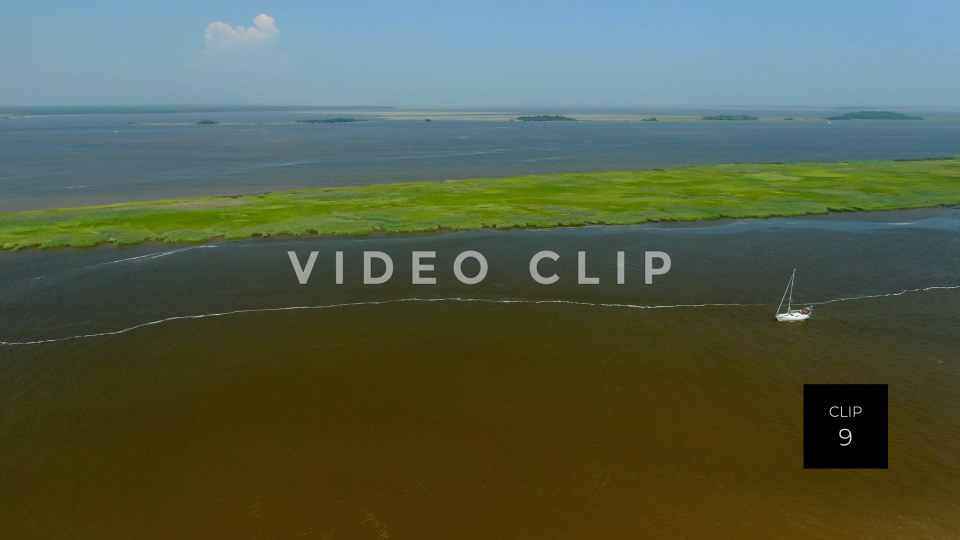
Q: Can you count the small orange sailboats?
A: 0